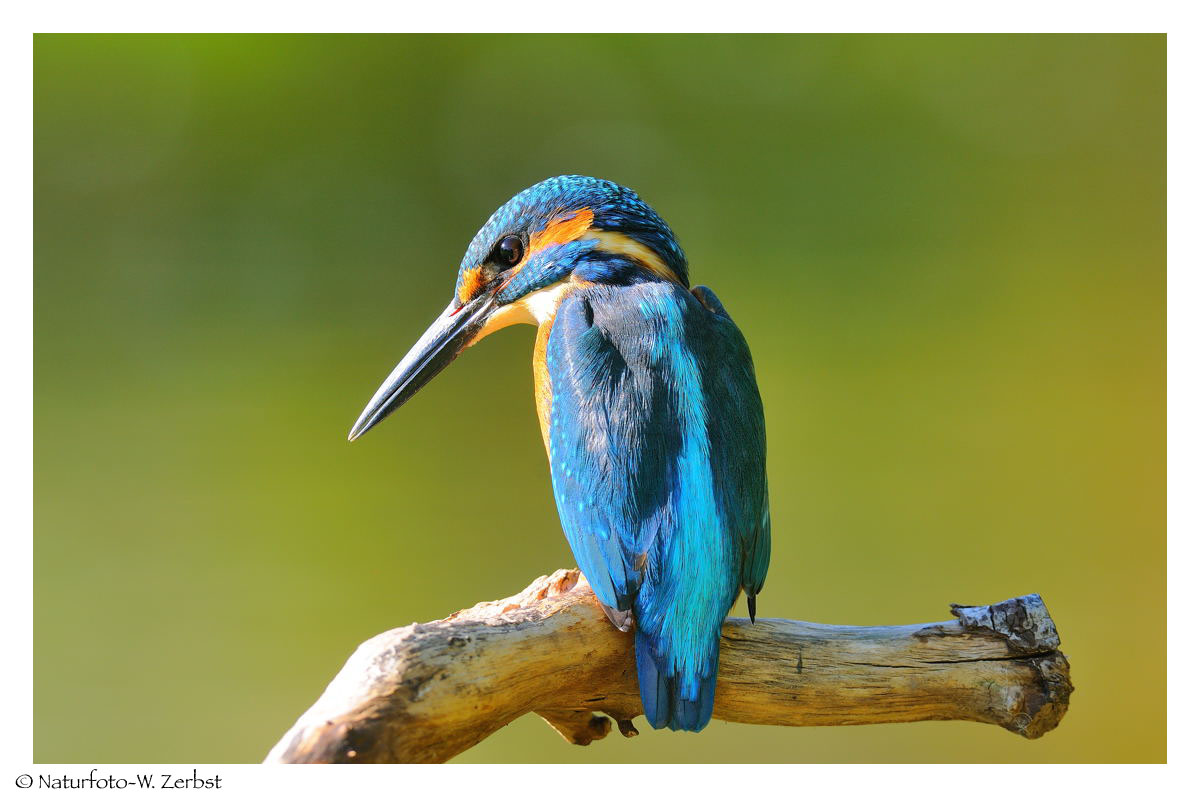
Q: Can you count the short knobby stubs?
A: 2